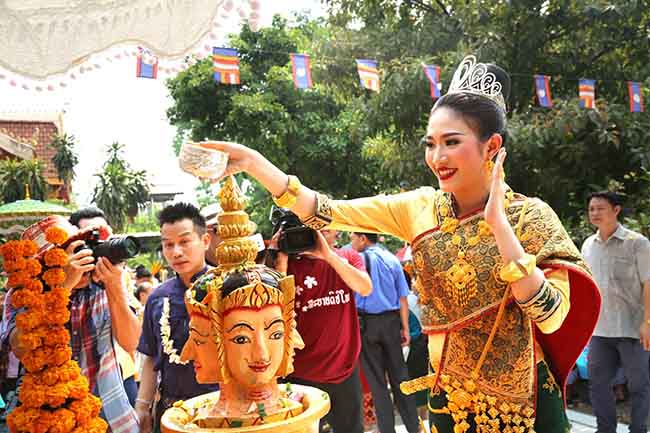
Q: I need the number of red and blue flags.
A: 5